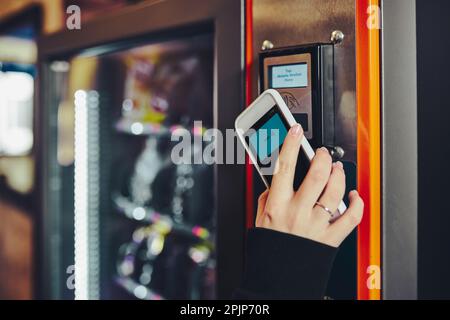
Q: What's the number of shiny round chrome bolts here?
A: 3